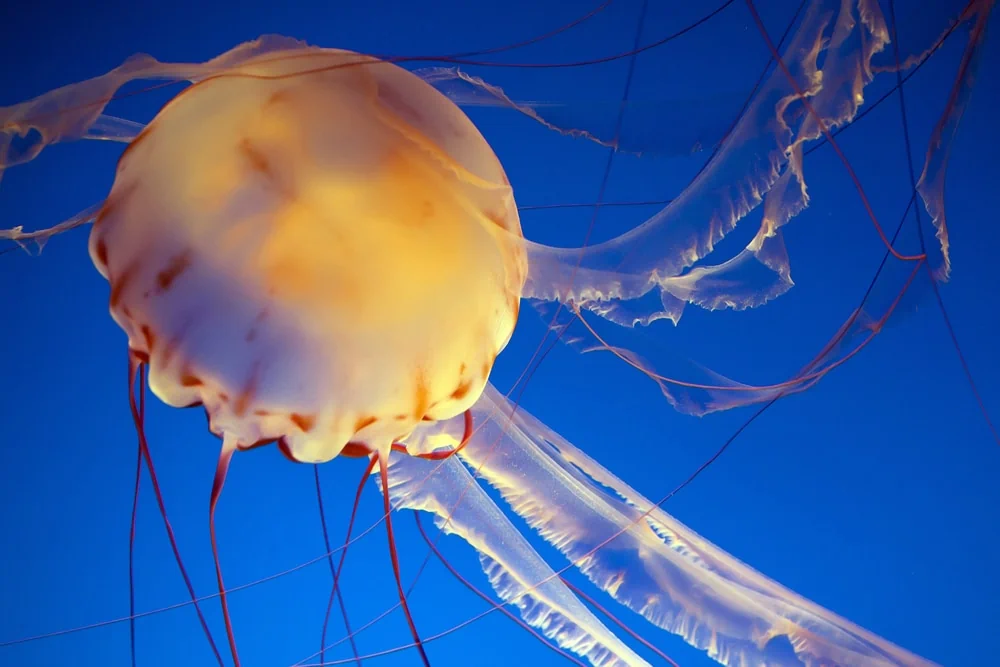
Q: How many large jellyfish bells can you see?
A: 1